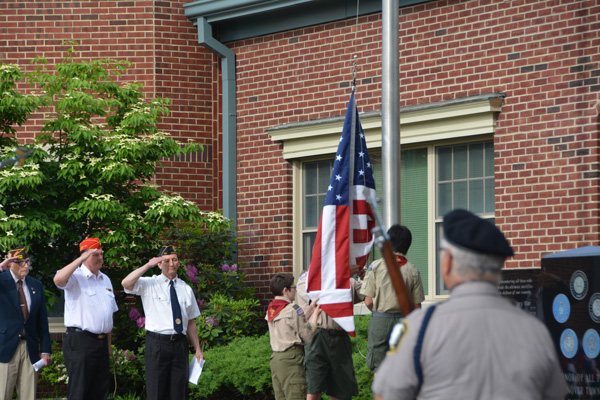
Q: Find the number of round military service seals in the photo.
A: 5